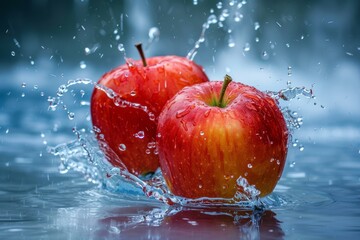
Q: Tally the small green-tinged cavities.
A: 1